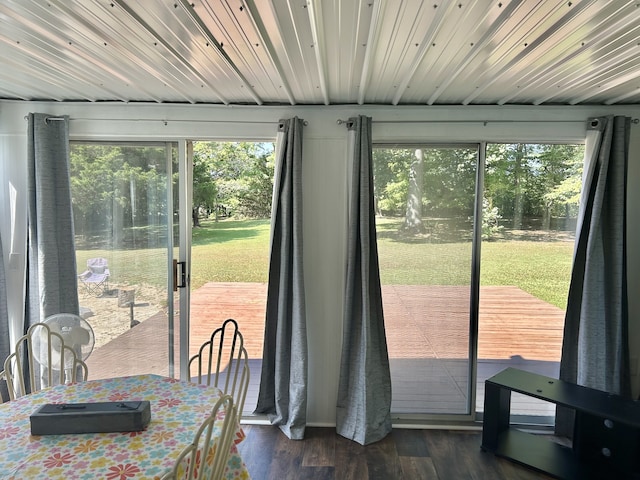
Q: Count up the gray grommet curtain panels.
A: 4